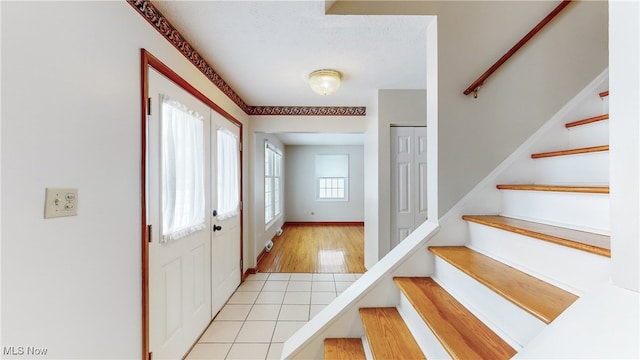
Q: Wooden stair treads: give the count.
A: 9